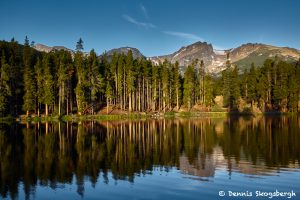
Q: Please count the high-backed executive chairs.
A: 0